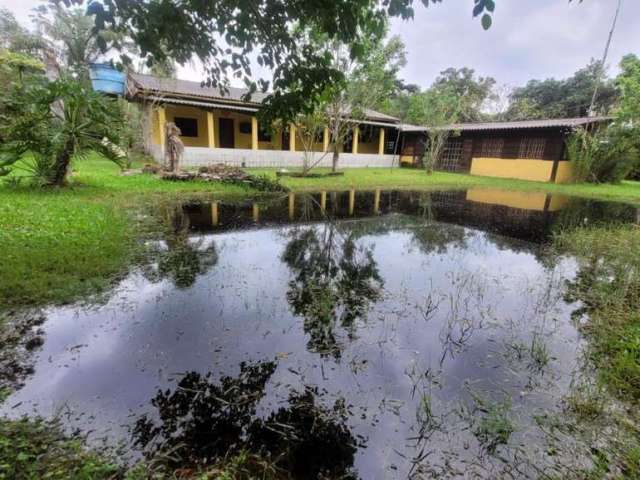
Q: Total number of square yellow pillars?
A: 7